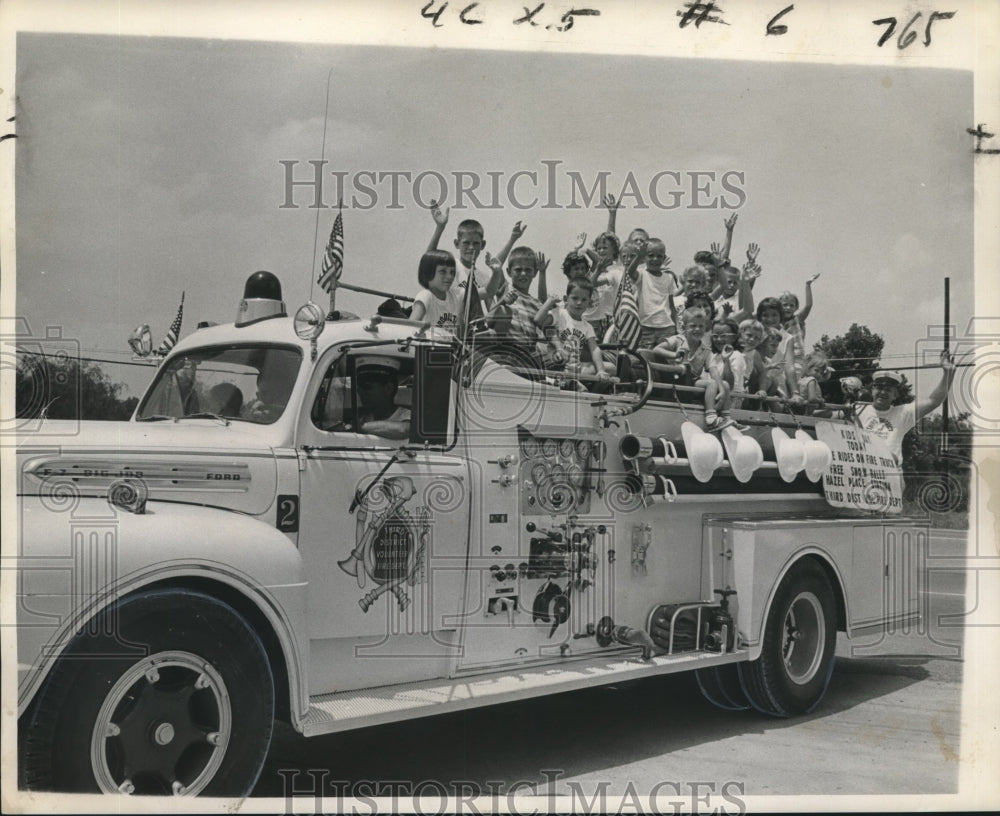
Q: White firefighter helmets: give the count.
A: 4